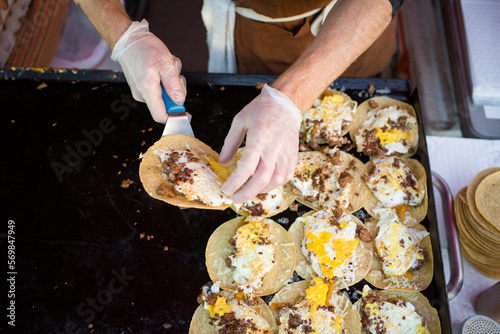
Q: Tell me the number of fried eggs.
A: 12